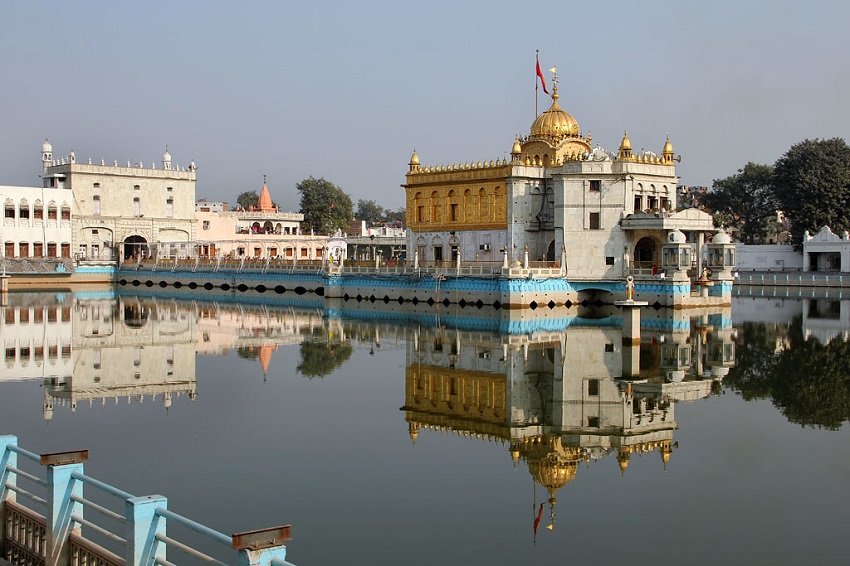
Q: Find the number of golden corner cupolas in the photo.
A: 4